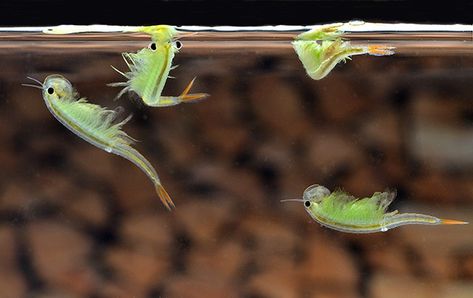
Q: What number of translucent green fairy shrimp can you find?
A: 4